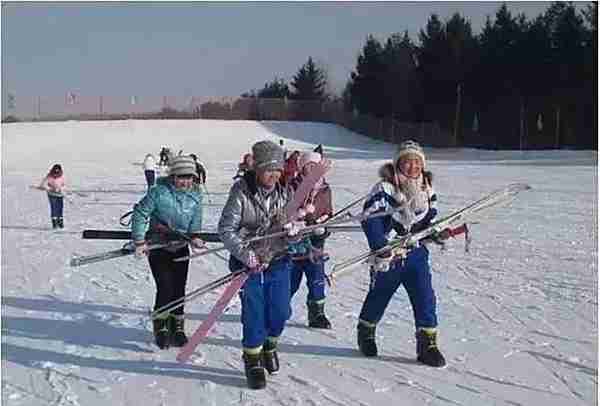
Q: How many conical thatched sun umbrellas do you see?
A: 0